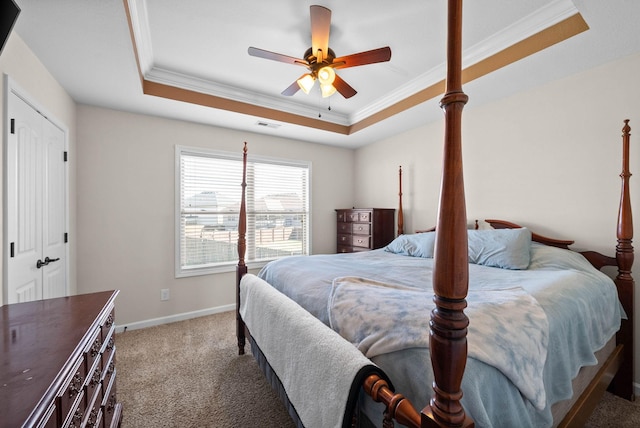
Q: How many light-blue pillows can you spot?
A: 2